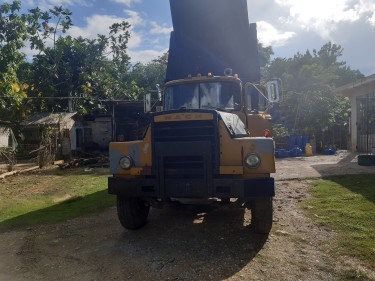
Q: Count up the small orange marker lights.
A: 4